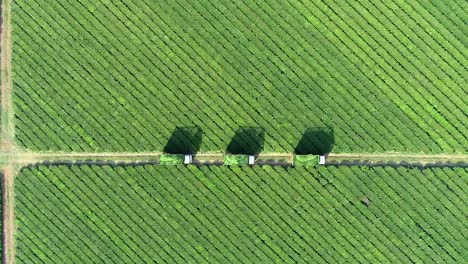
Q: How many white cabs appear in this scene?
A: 3